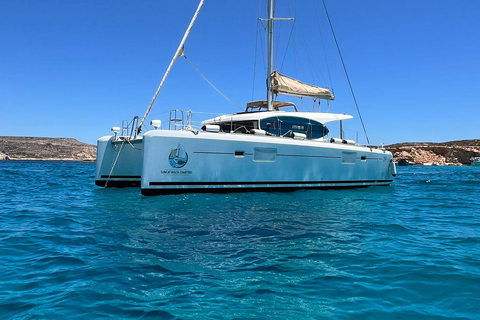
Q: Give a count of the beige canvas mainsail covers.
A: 1